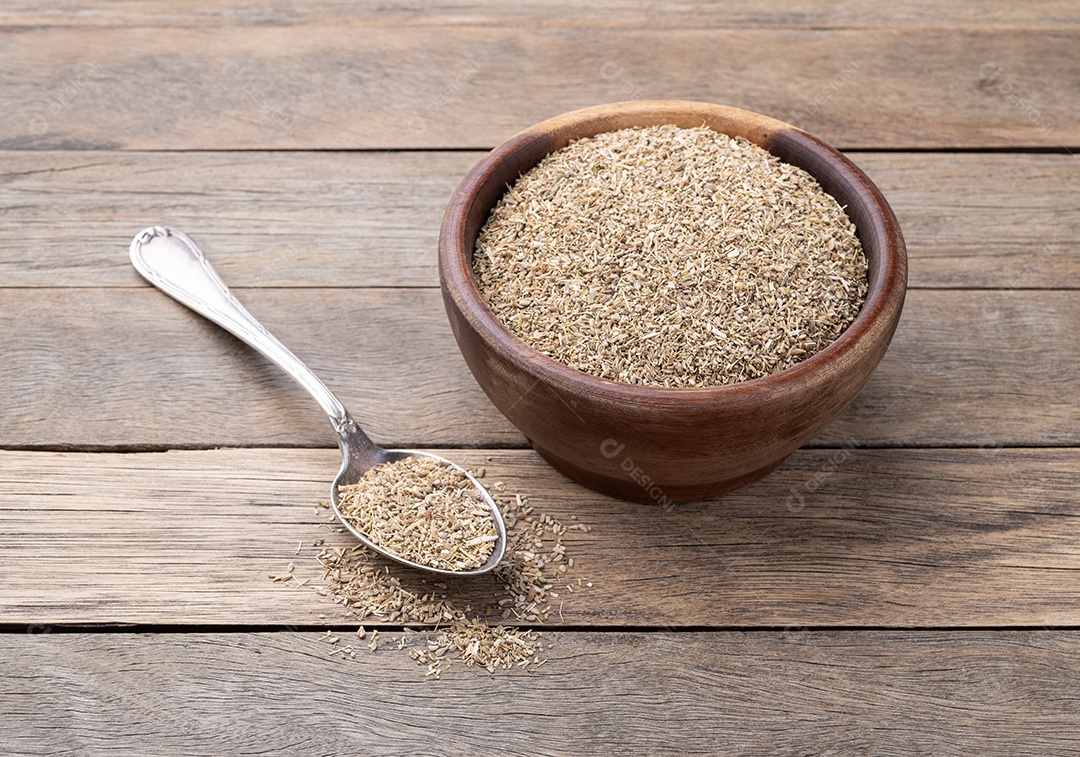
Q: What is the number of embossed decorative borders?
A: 1